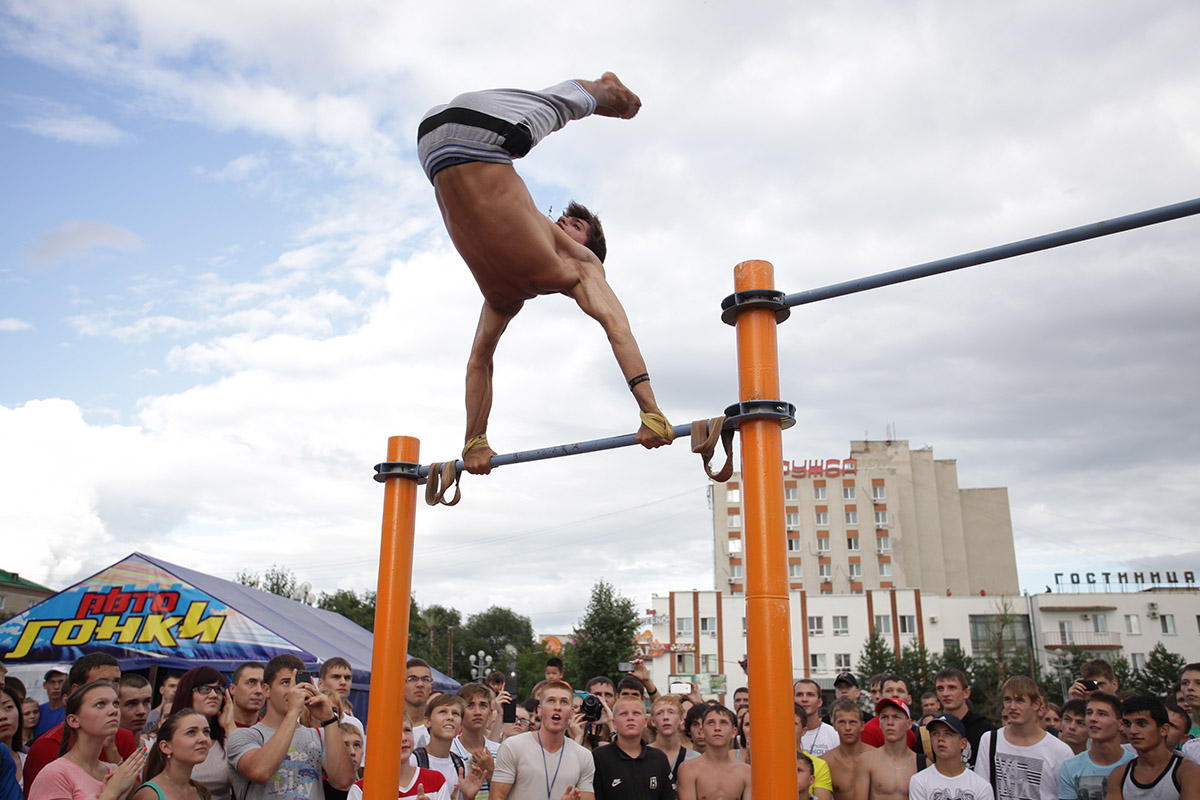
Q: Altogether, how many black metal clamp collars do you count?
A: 3